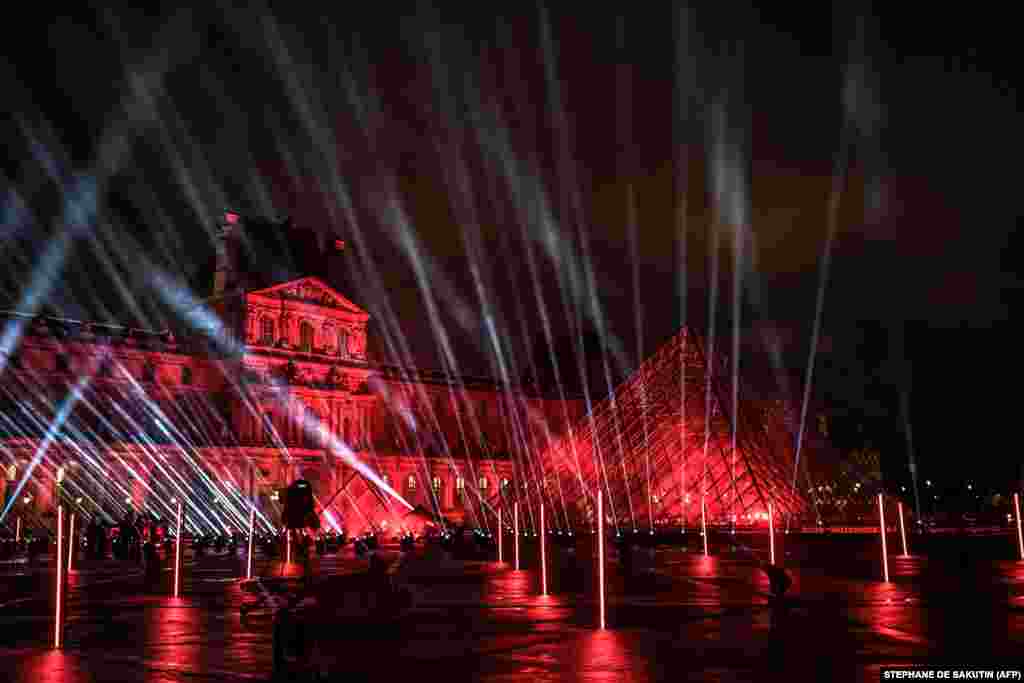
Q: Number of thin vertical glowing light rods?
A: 15